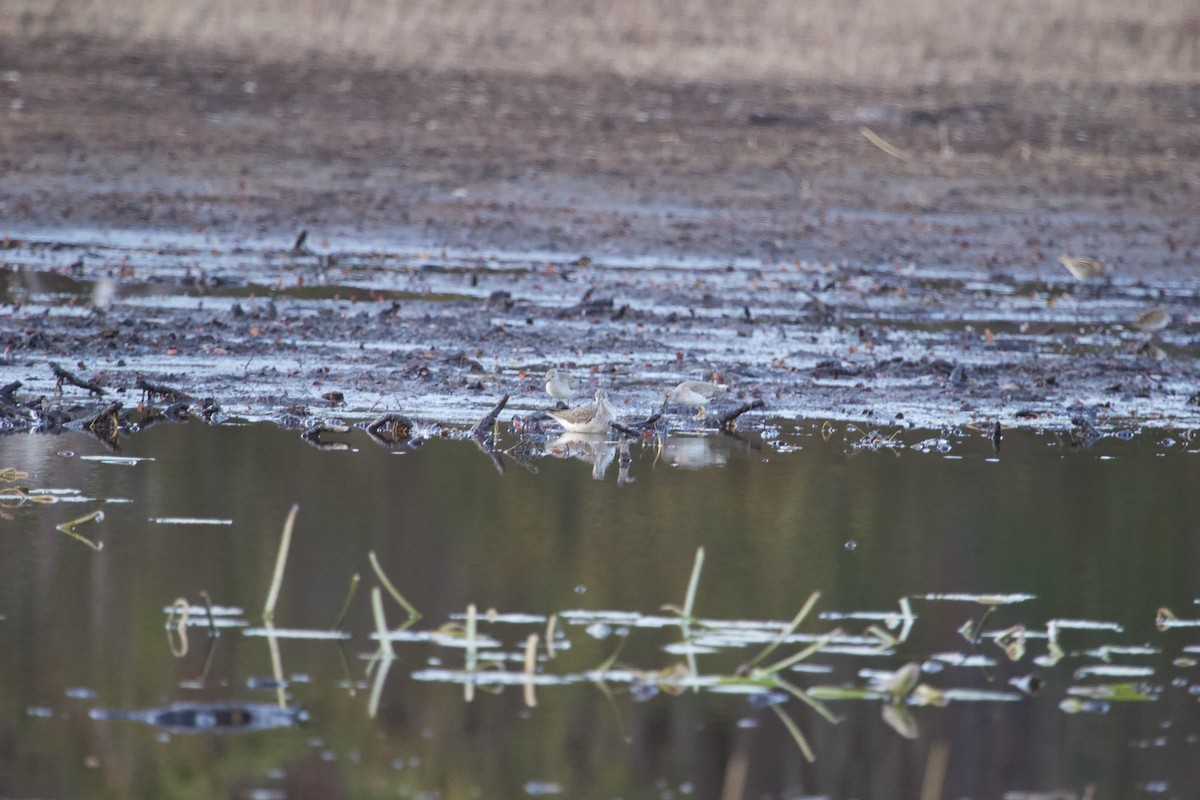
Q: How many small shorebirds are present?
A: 5